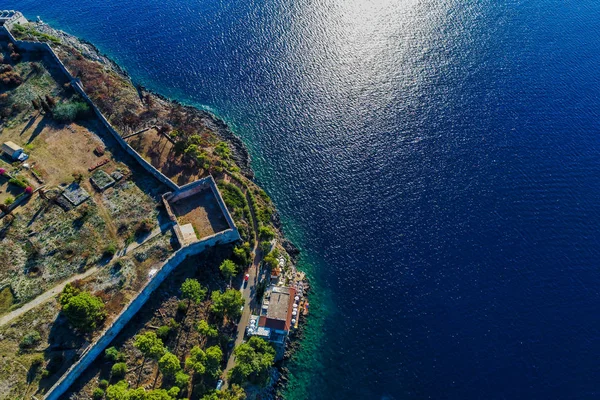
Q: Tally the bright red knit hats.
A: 0